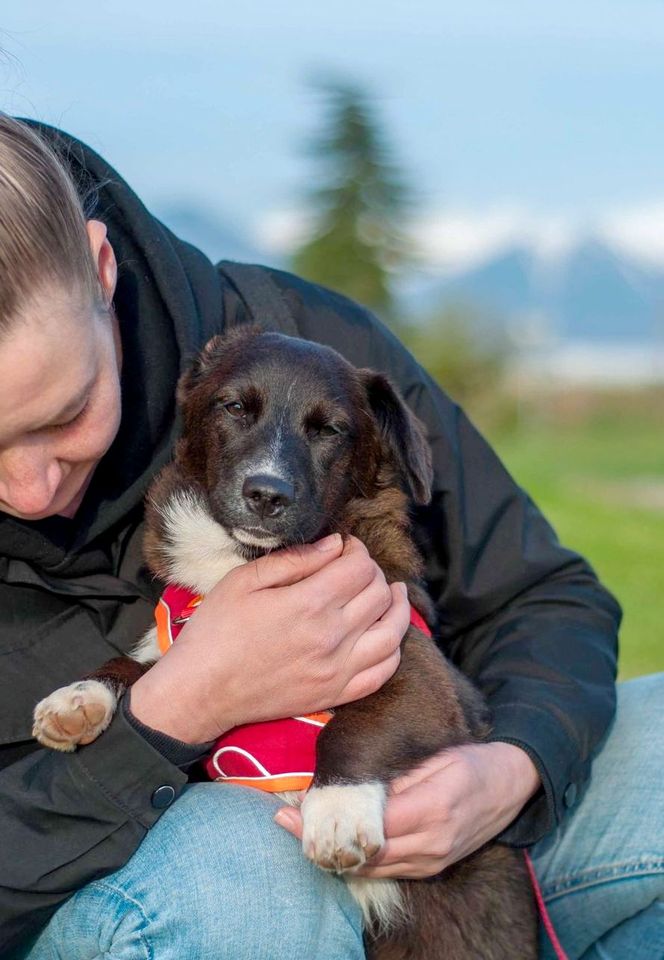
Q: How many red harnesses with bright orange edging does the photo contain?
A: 1